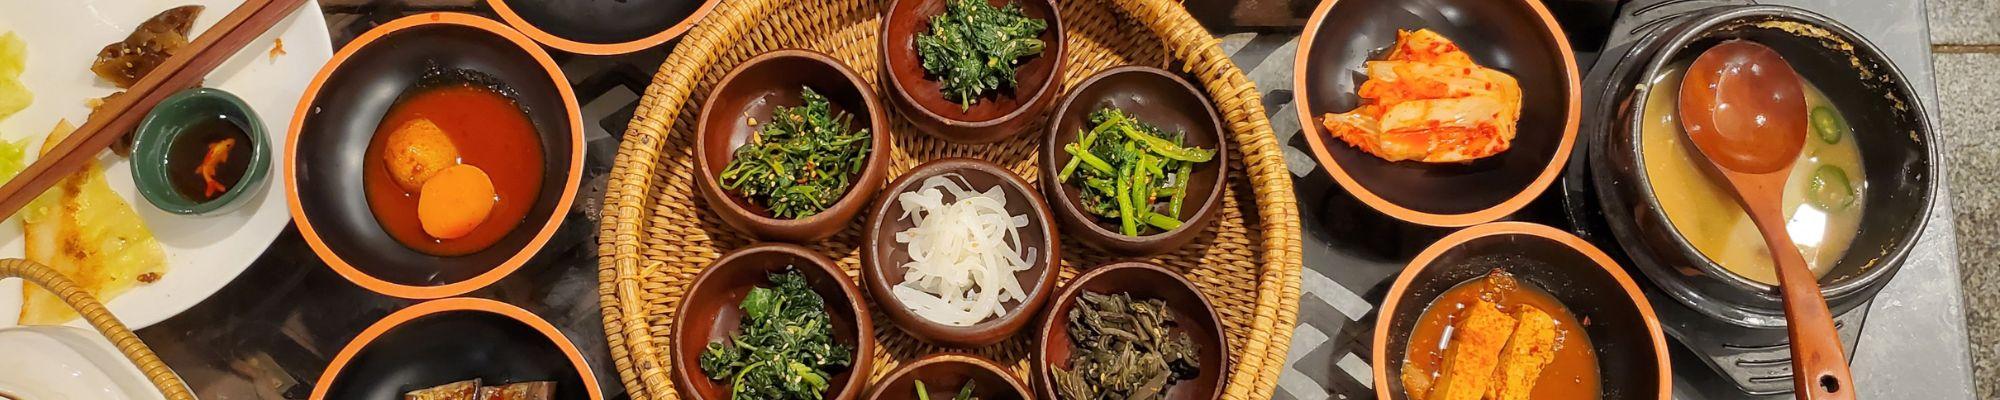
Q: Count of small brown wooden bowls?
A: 7